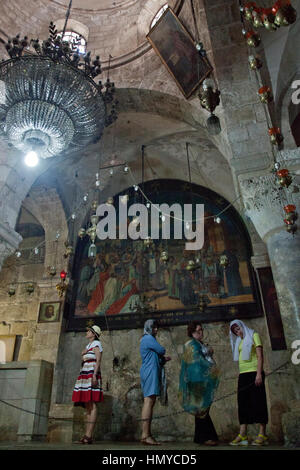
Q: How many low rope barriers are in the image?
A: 1